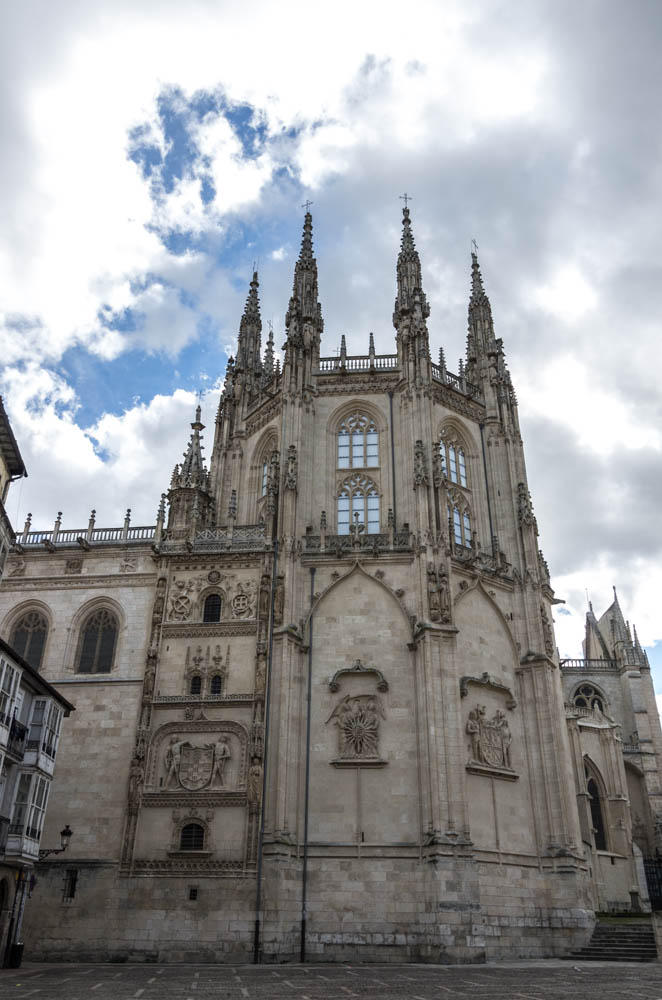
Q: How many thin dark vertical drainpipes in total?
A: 4